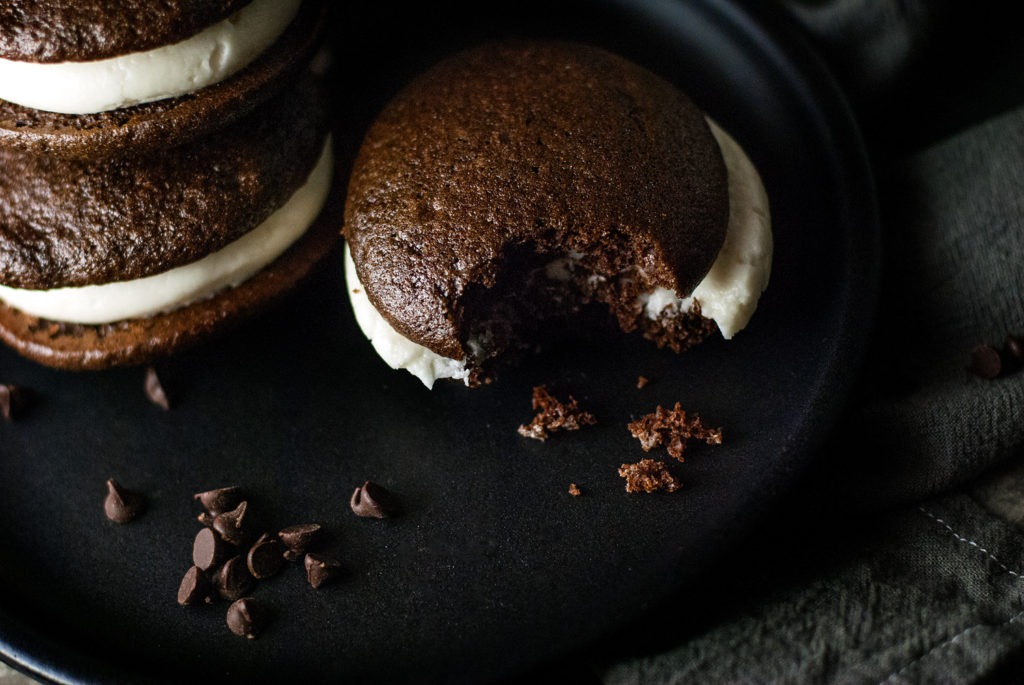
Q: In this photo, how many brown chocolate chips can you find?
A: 15